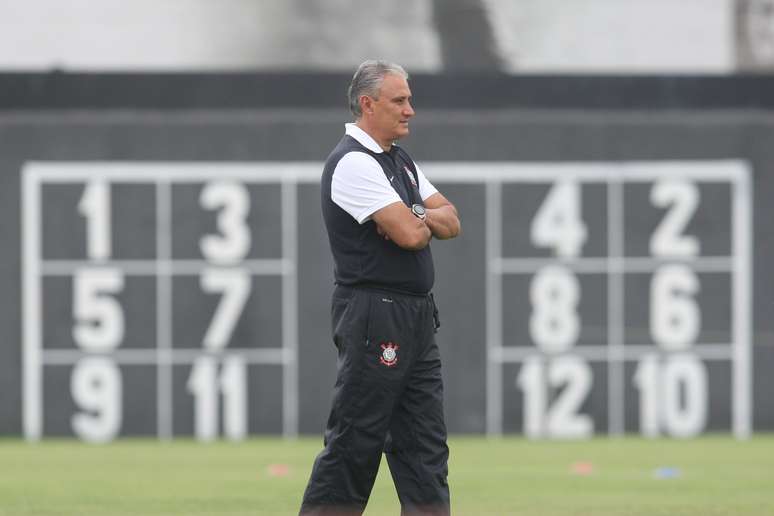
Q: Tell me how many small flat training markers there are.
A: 3